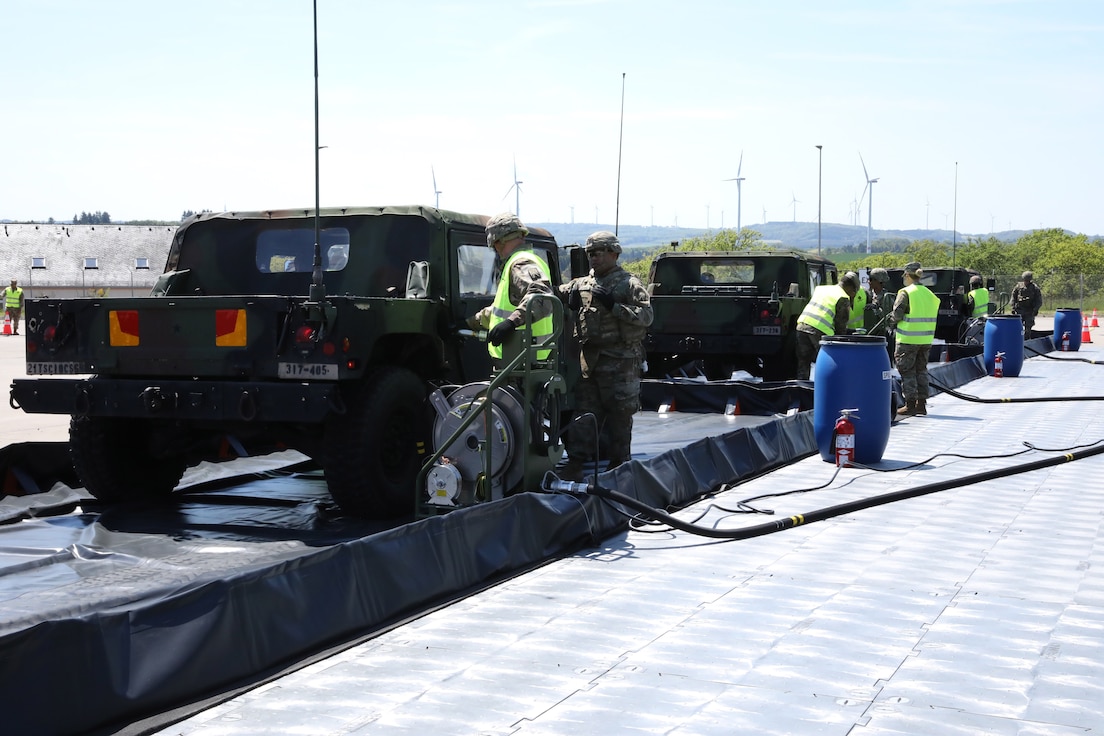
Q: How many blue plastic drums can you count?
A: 3